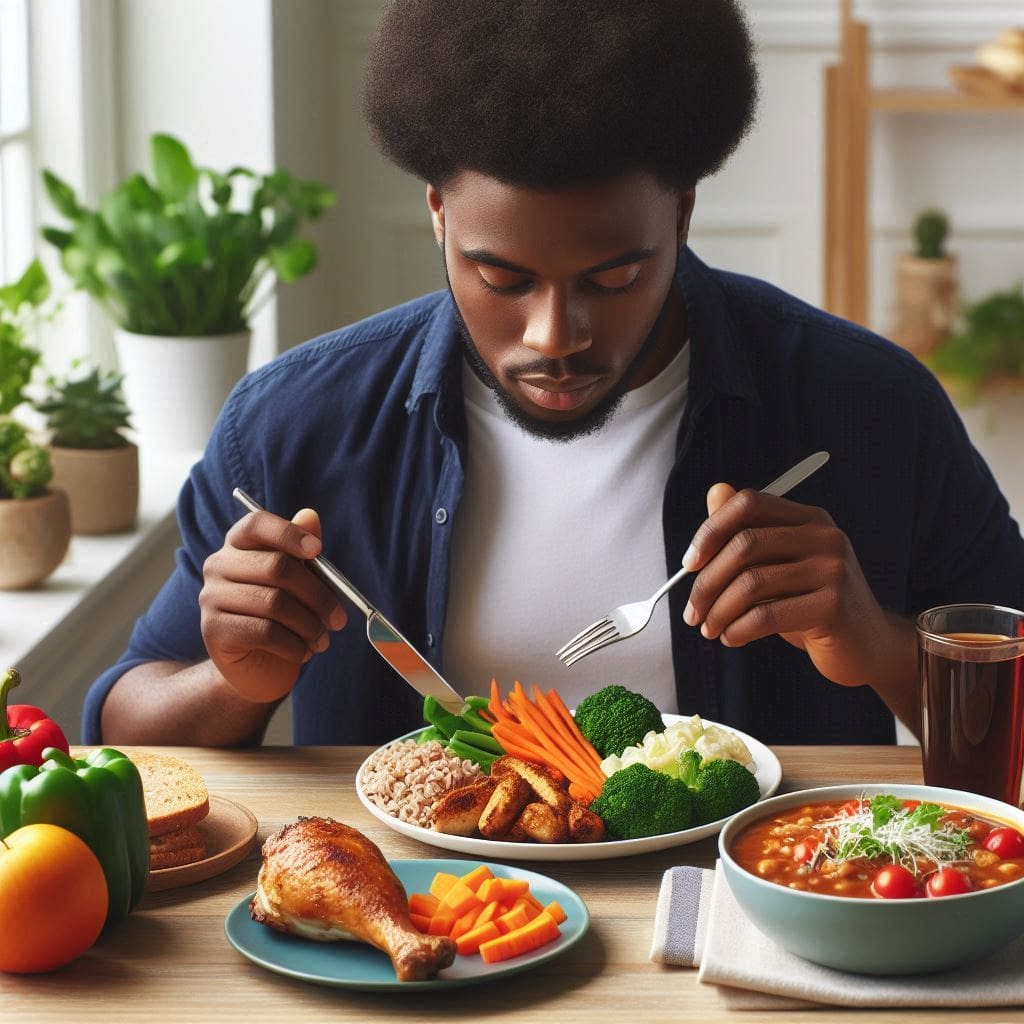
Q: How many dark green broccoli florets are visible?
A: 3